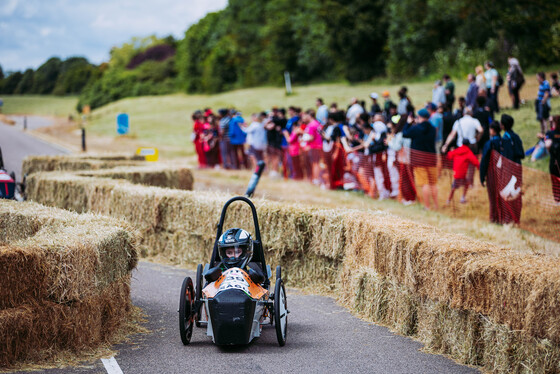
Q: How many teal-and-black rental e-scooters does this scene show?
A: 0